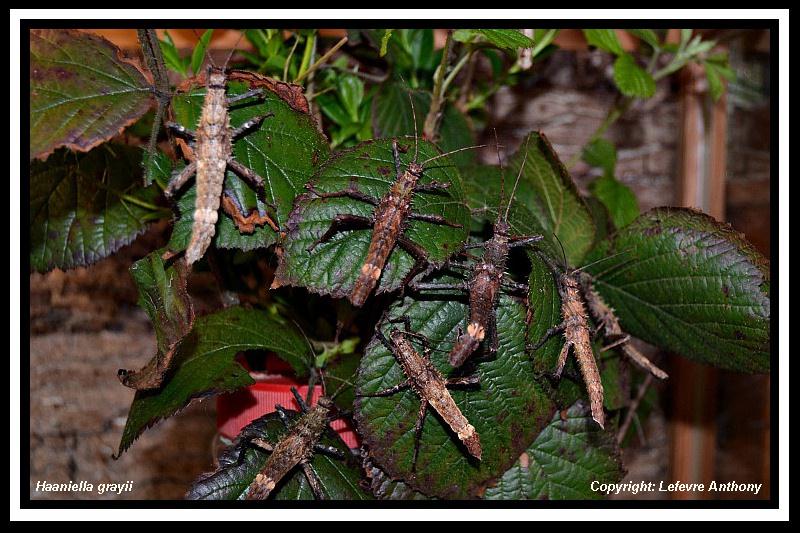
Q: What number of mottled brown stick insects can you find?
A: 7